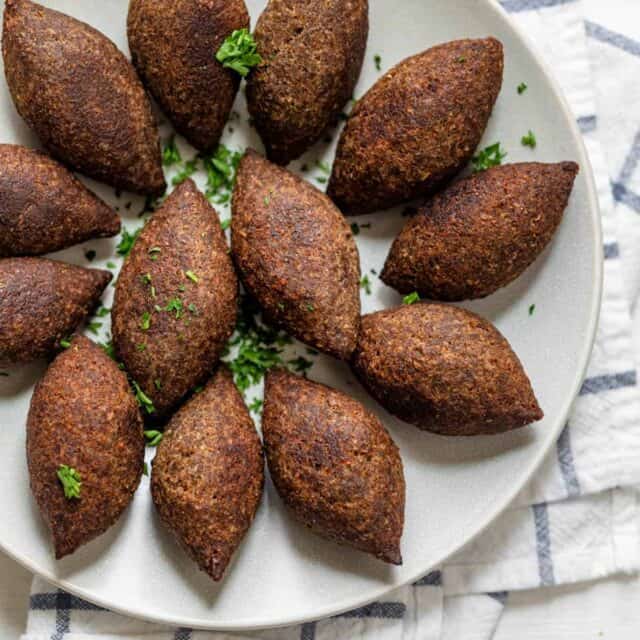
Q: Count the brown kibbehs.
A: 13